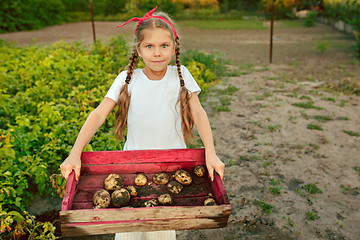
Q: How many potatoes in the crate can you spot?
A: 12